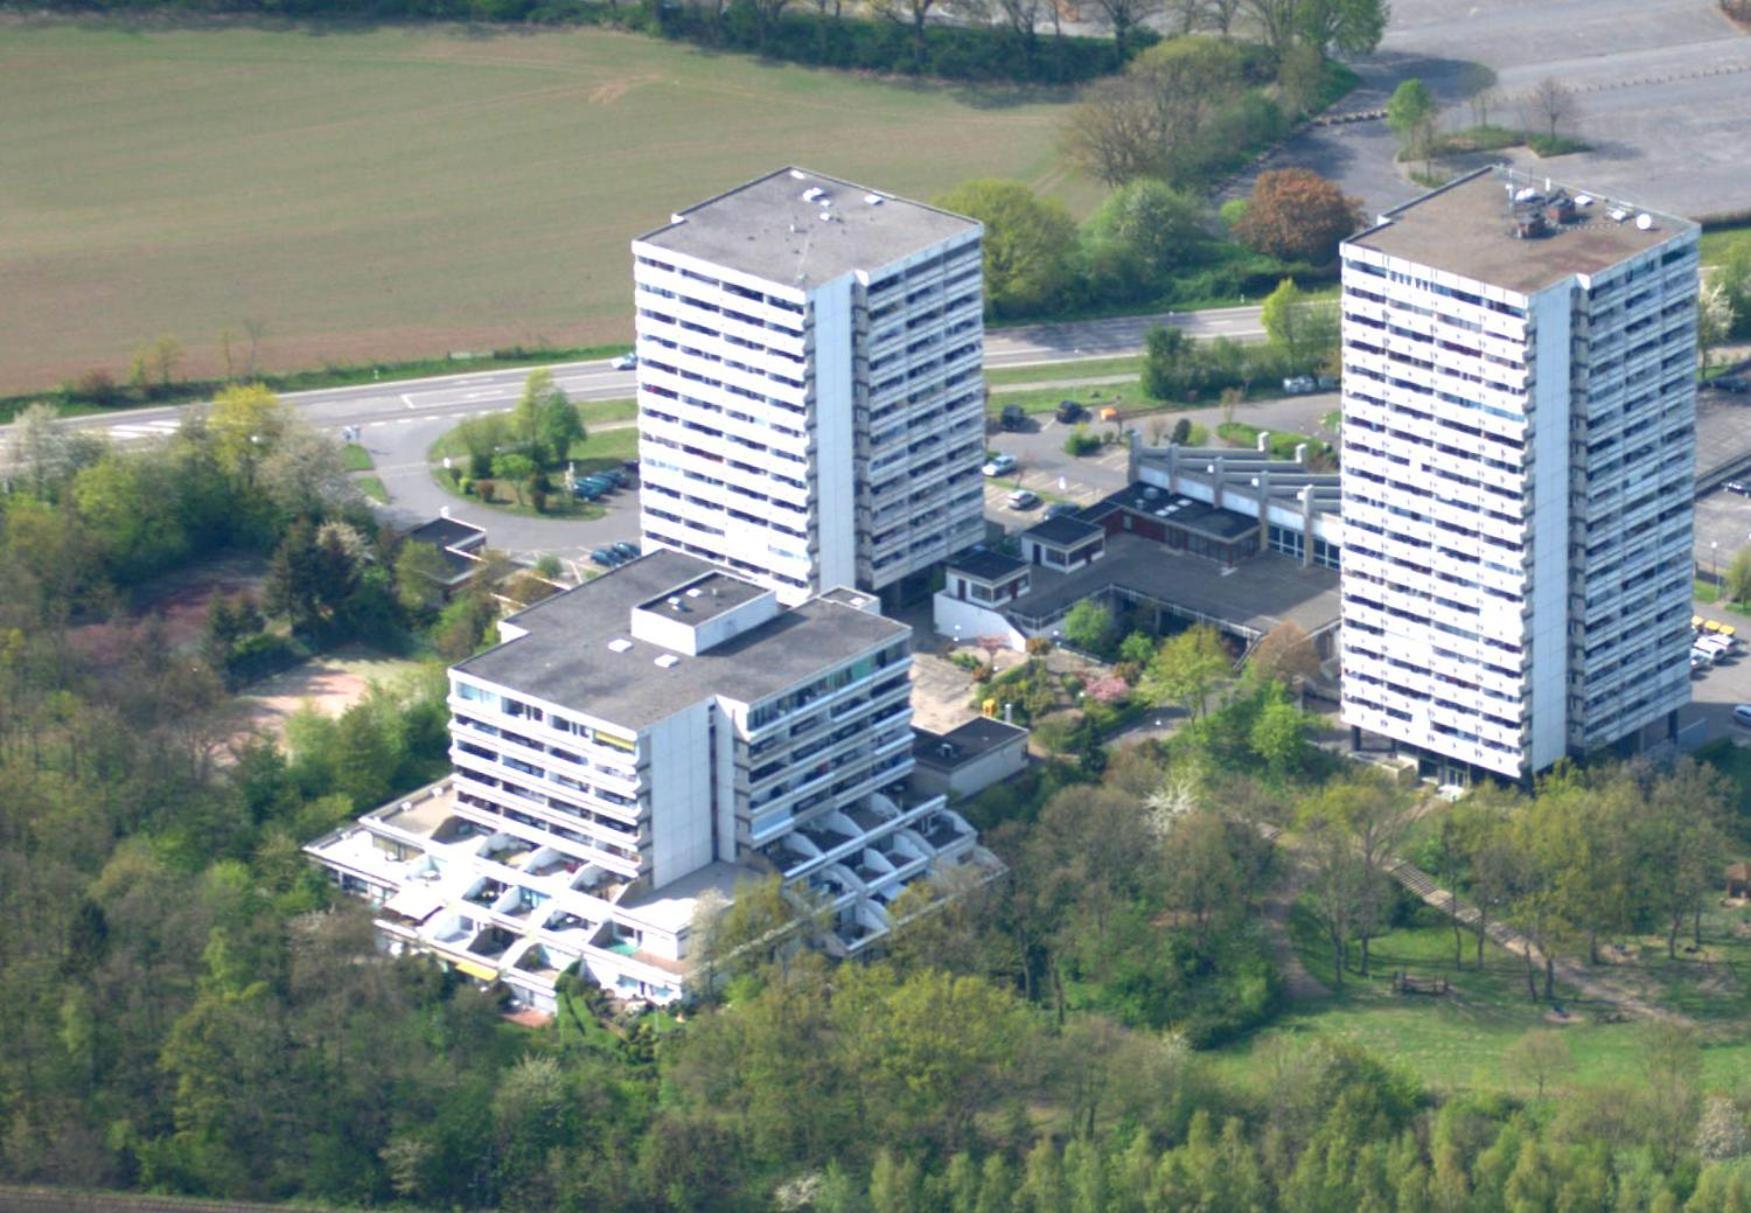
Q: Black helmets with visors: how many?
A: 0